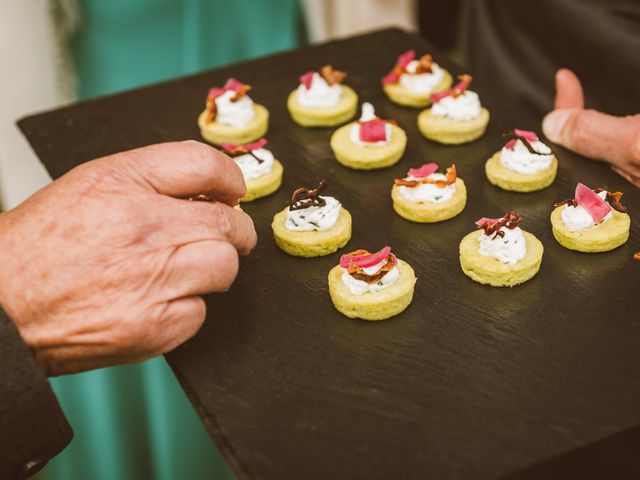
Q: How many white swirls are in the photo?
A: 12